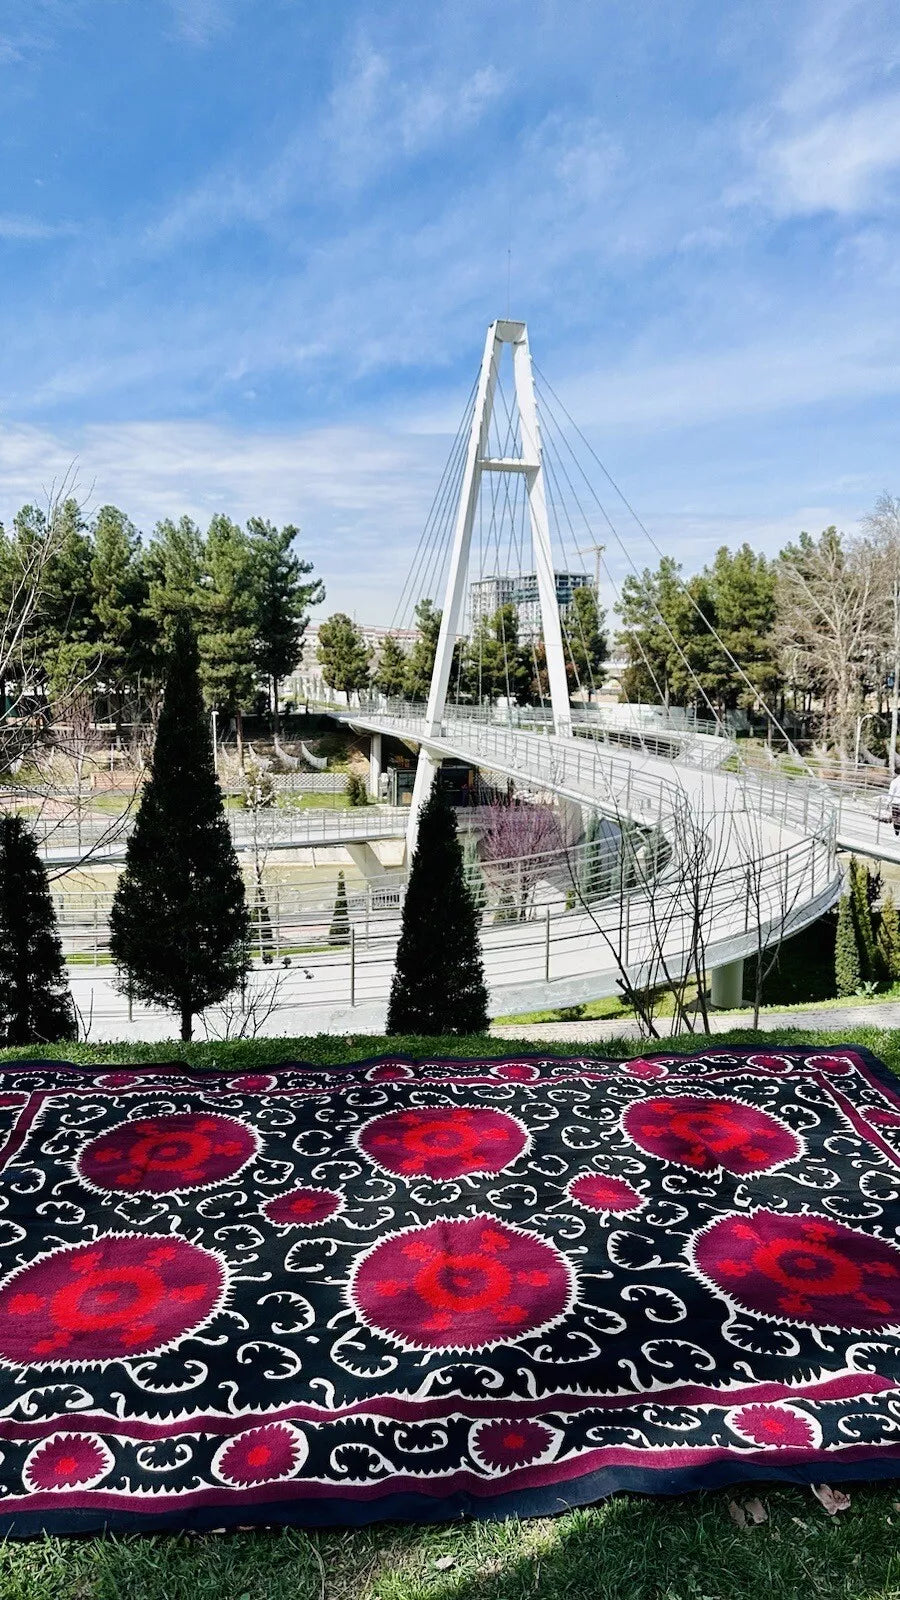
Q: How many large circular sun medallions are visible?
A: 6